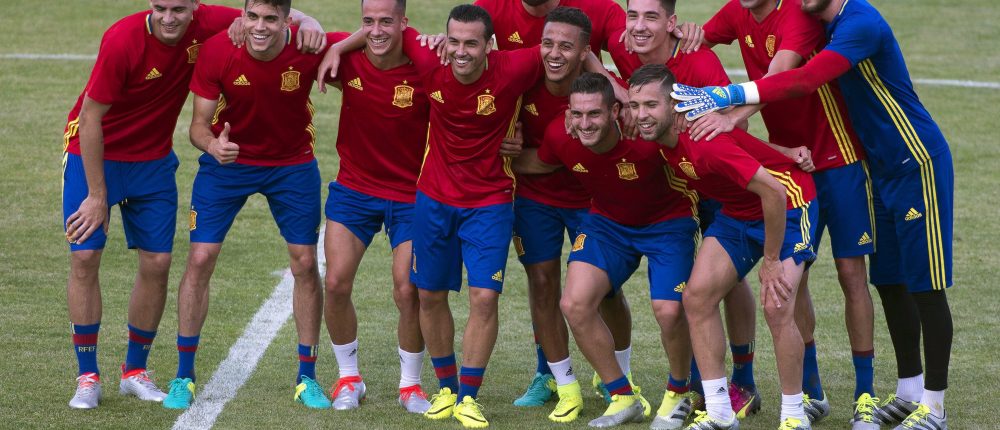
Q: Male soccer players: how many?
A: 11